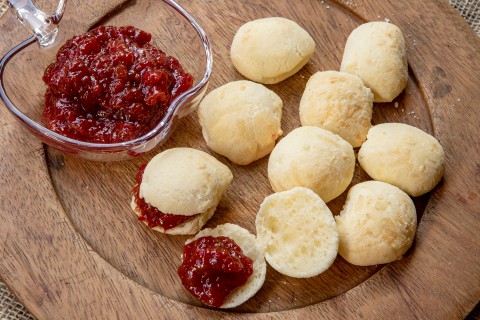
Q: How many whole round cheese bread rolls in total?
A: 7